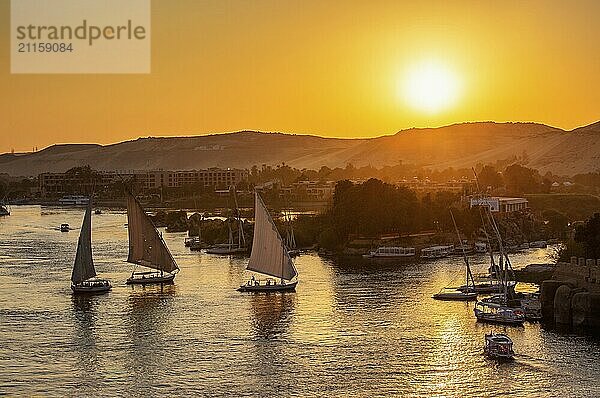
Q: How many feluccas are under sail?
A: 3